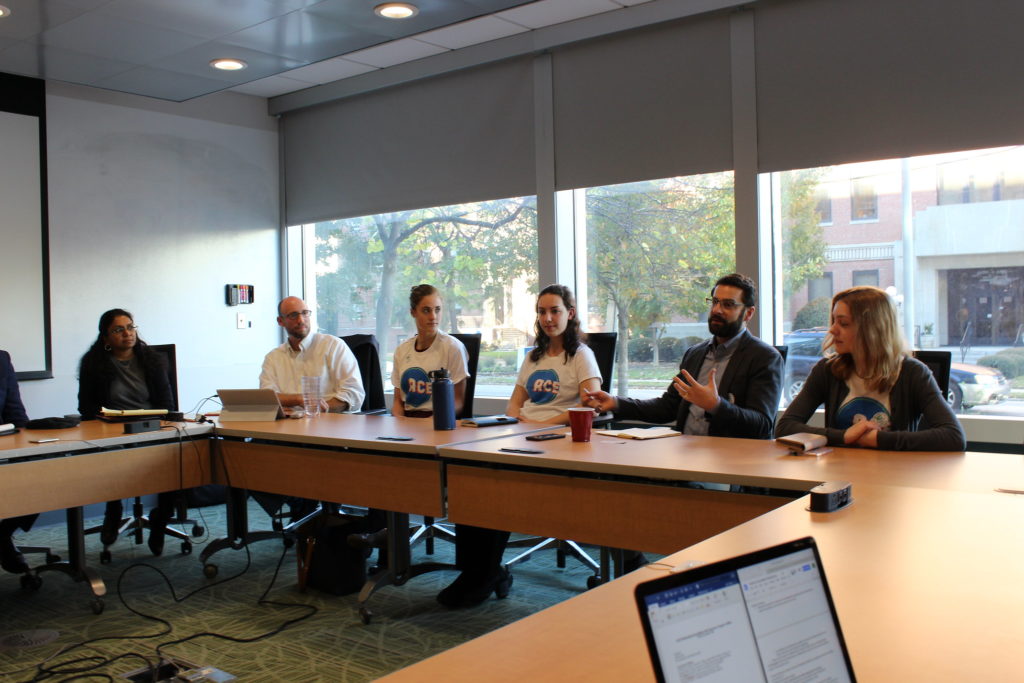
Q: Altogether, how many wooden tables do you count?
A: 4